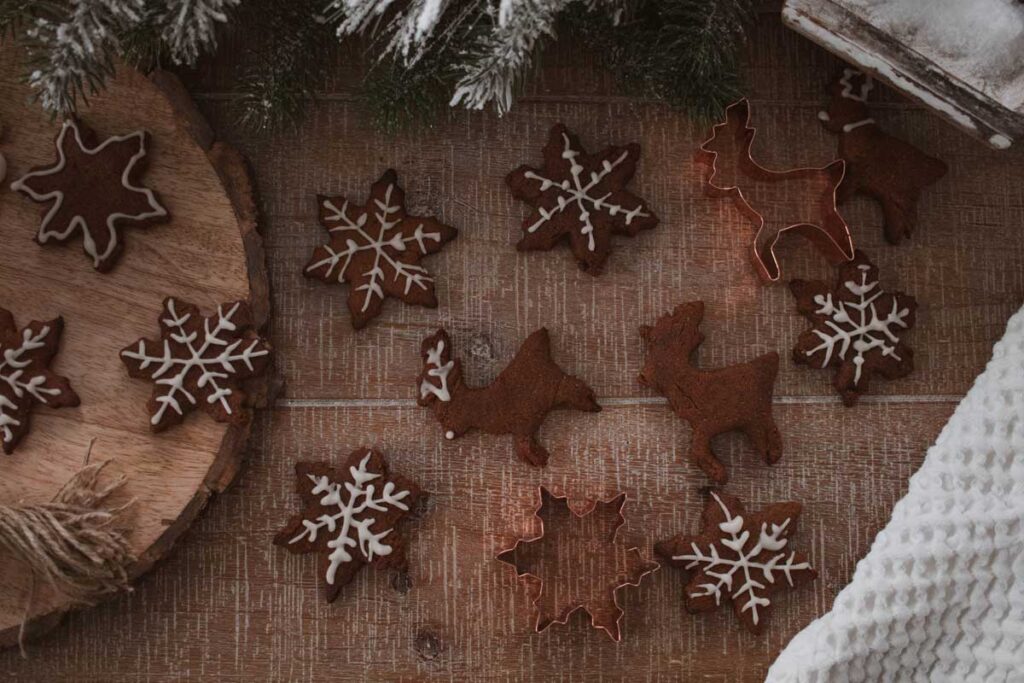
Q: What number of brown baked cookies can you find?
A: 11